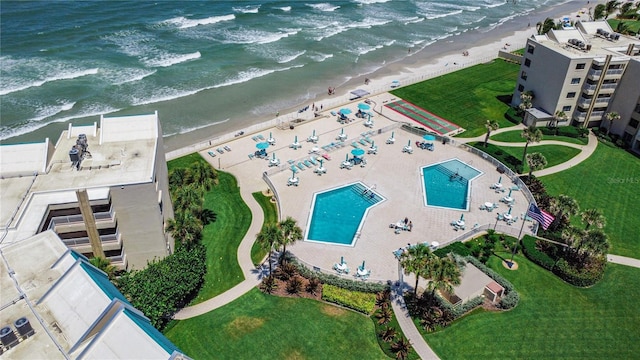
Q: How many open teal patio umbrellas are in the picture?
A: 5